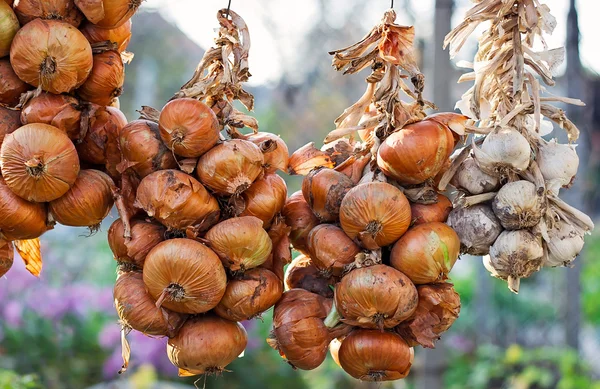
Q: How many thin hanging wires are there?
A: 2